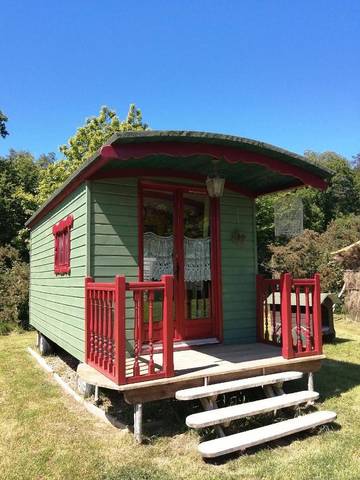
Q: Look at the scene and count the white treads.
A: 3